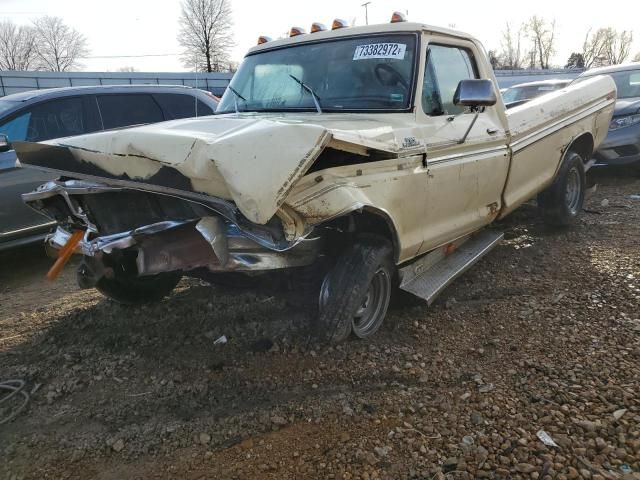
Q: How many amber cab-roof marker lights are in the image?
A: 5